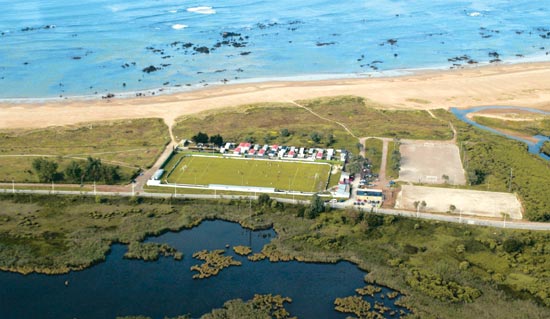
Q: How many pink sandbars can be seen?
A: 0